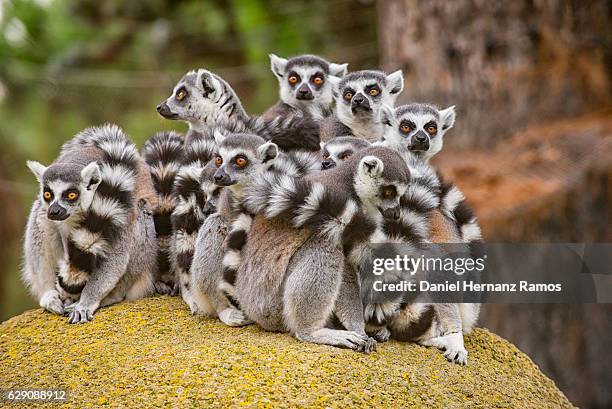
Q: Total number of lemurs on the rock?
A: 9